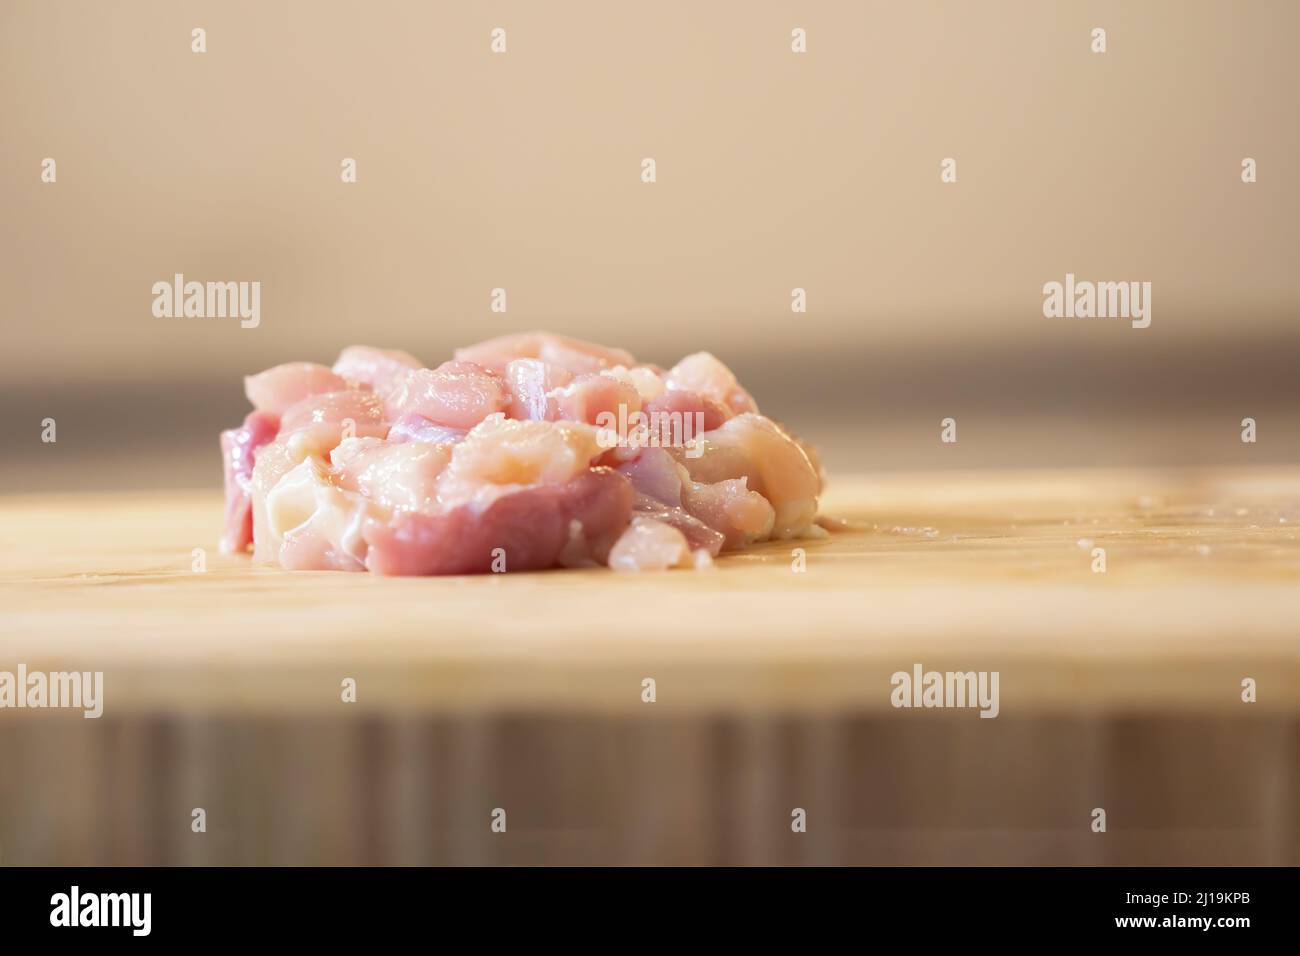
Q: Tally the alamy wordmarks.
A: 6